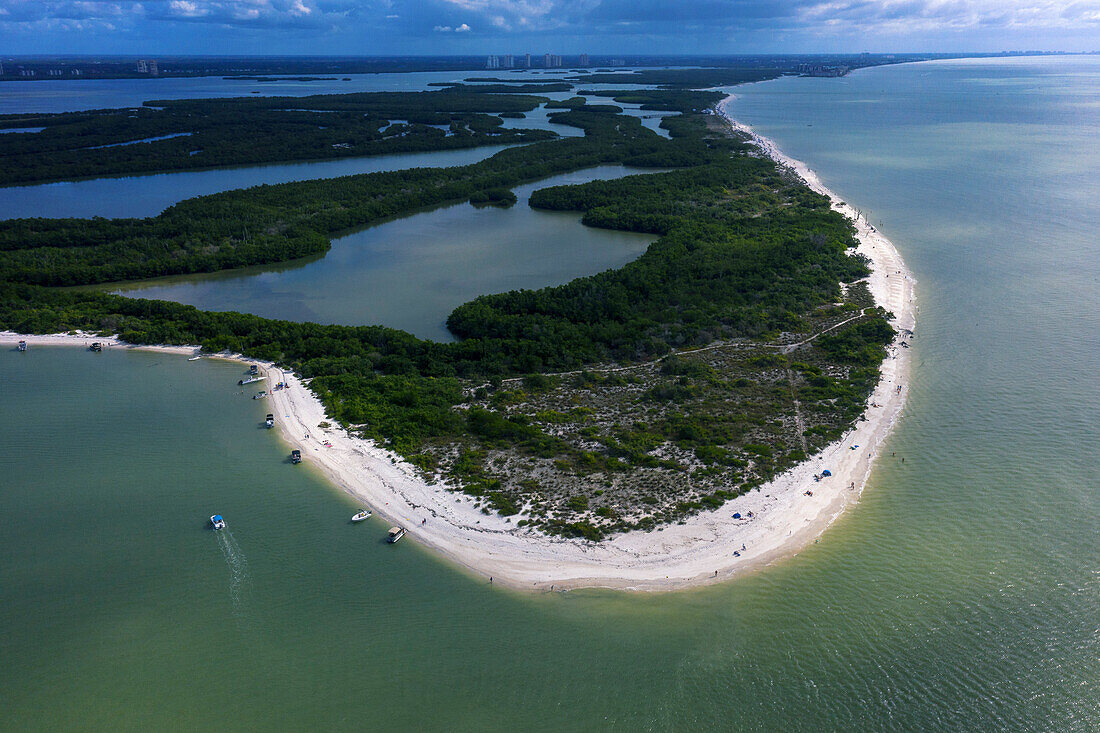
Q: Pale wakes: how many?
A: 1